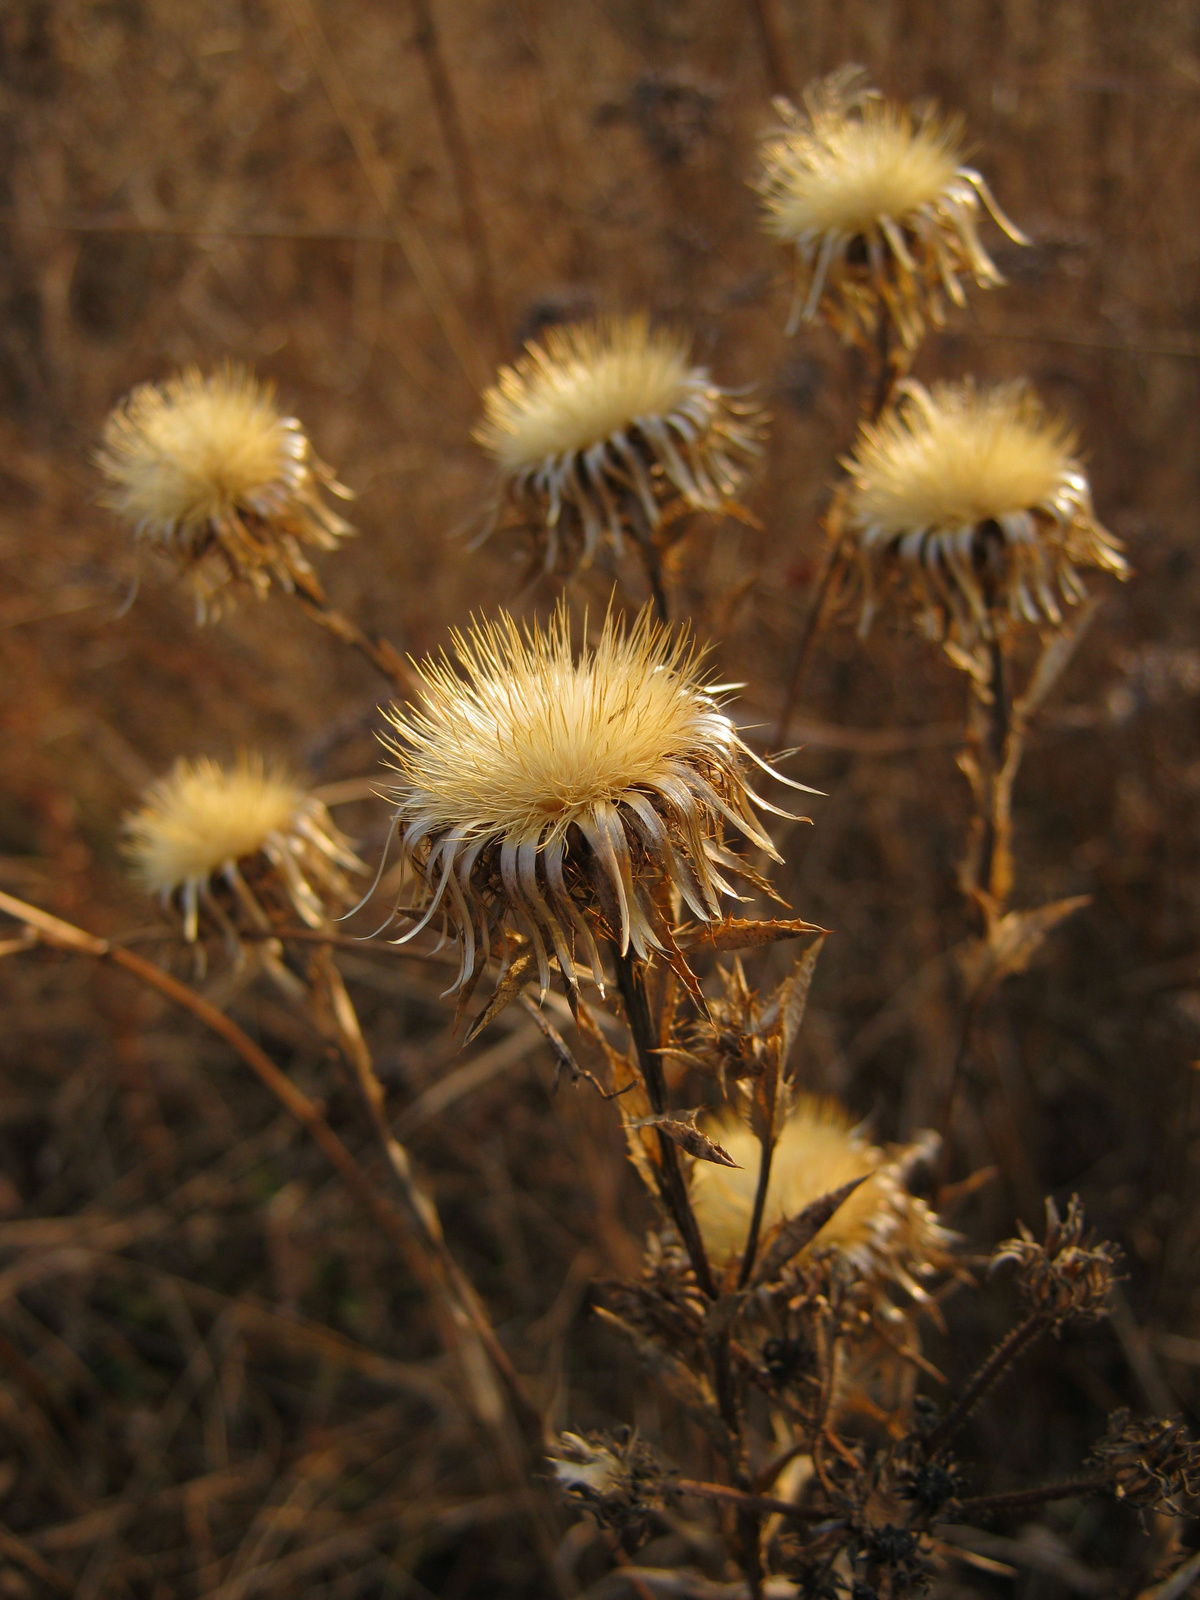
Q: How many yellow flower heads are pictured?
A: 7